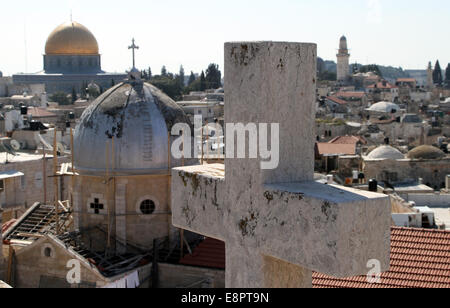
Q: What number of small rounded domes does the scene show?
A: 3